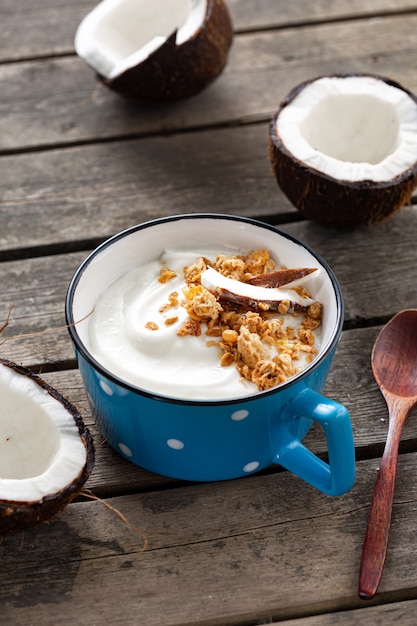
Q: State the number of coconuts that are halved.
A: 3